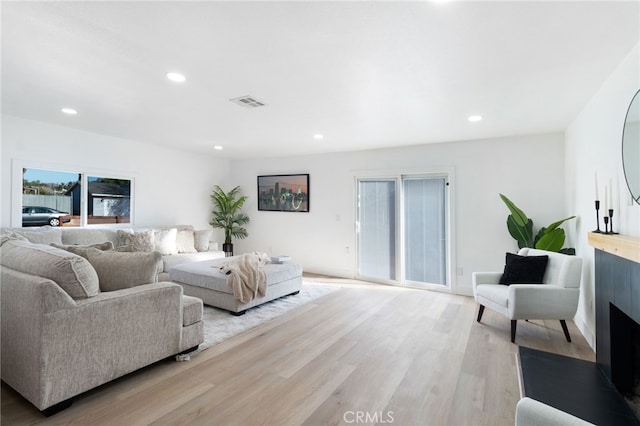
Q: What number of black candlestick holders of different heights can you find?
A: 3